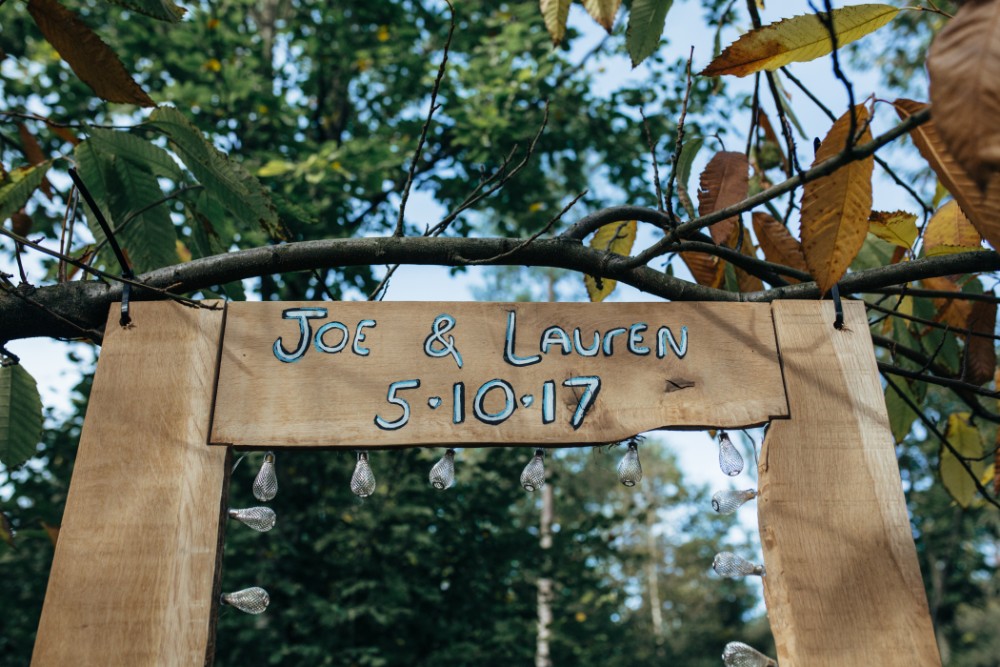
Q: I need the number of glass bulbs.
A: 11